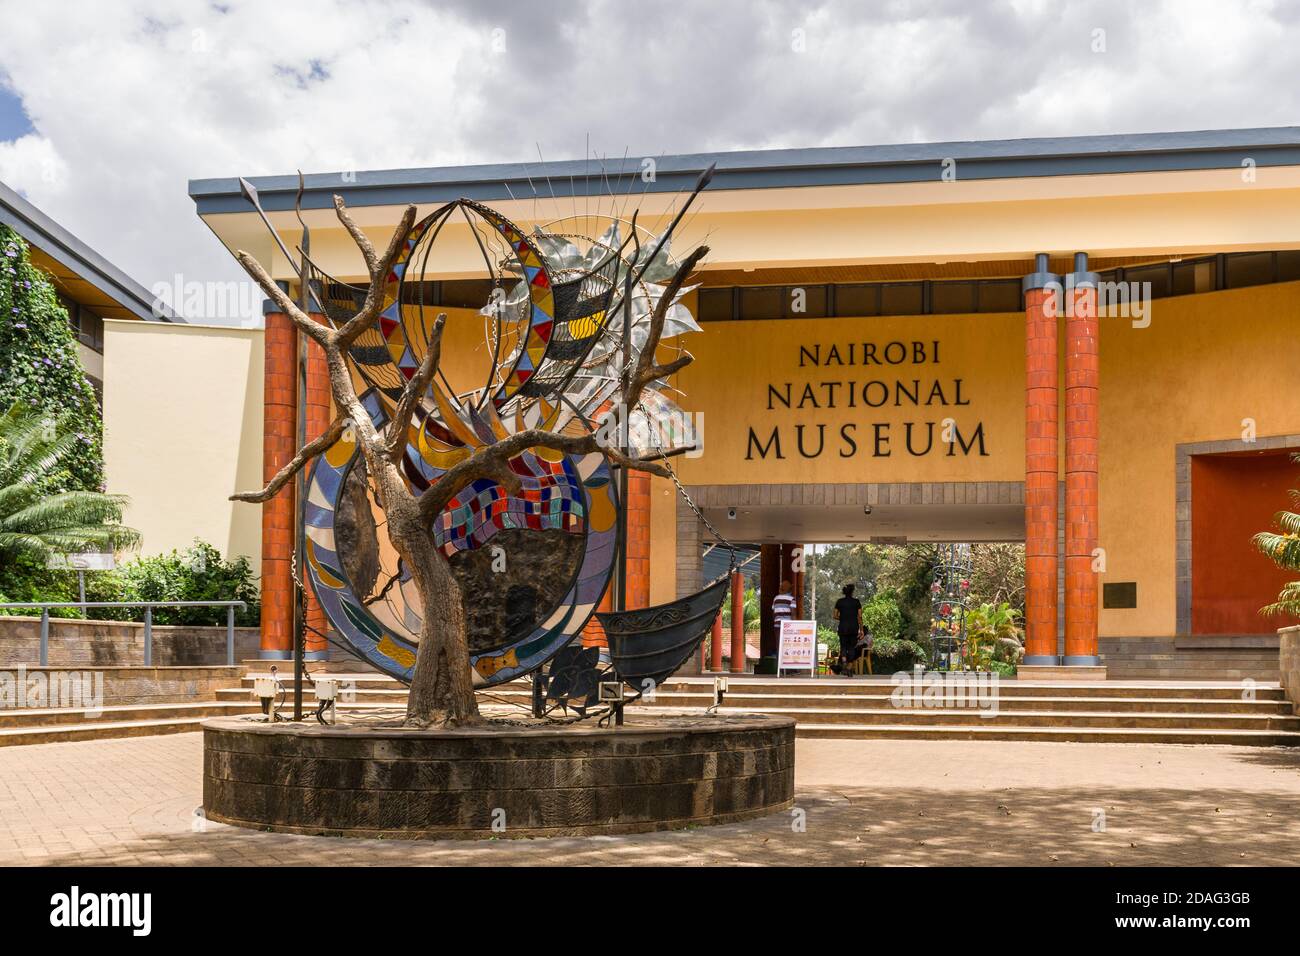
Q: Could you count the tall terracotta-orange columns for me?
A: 6